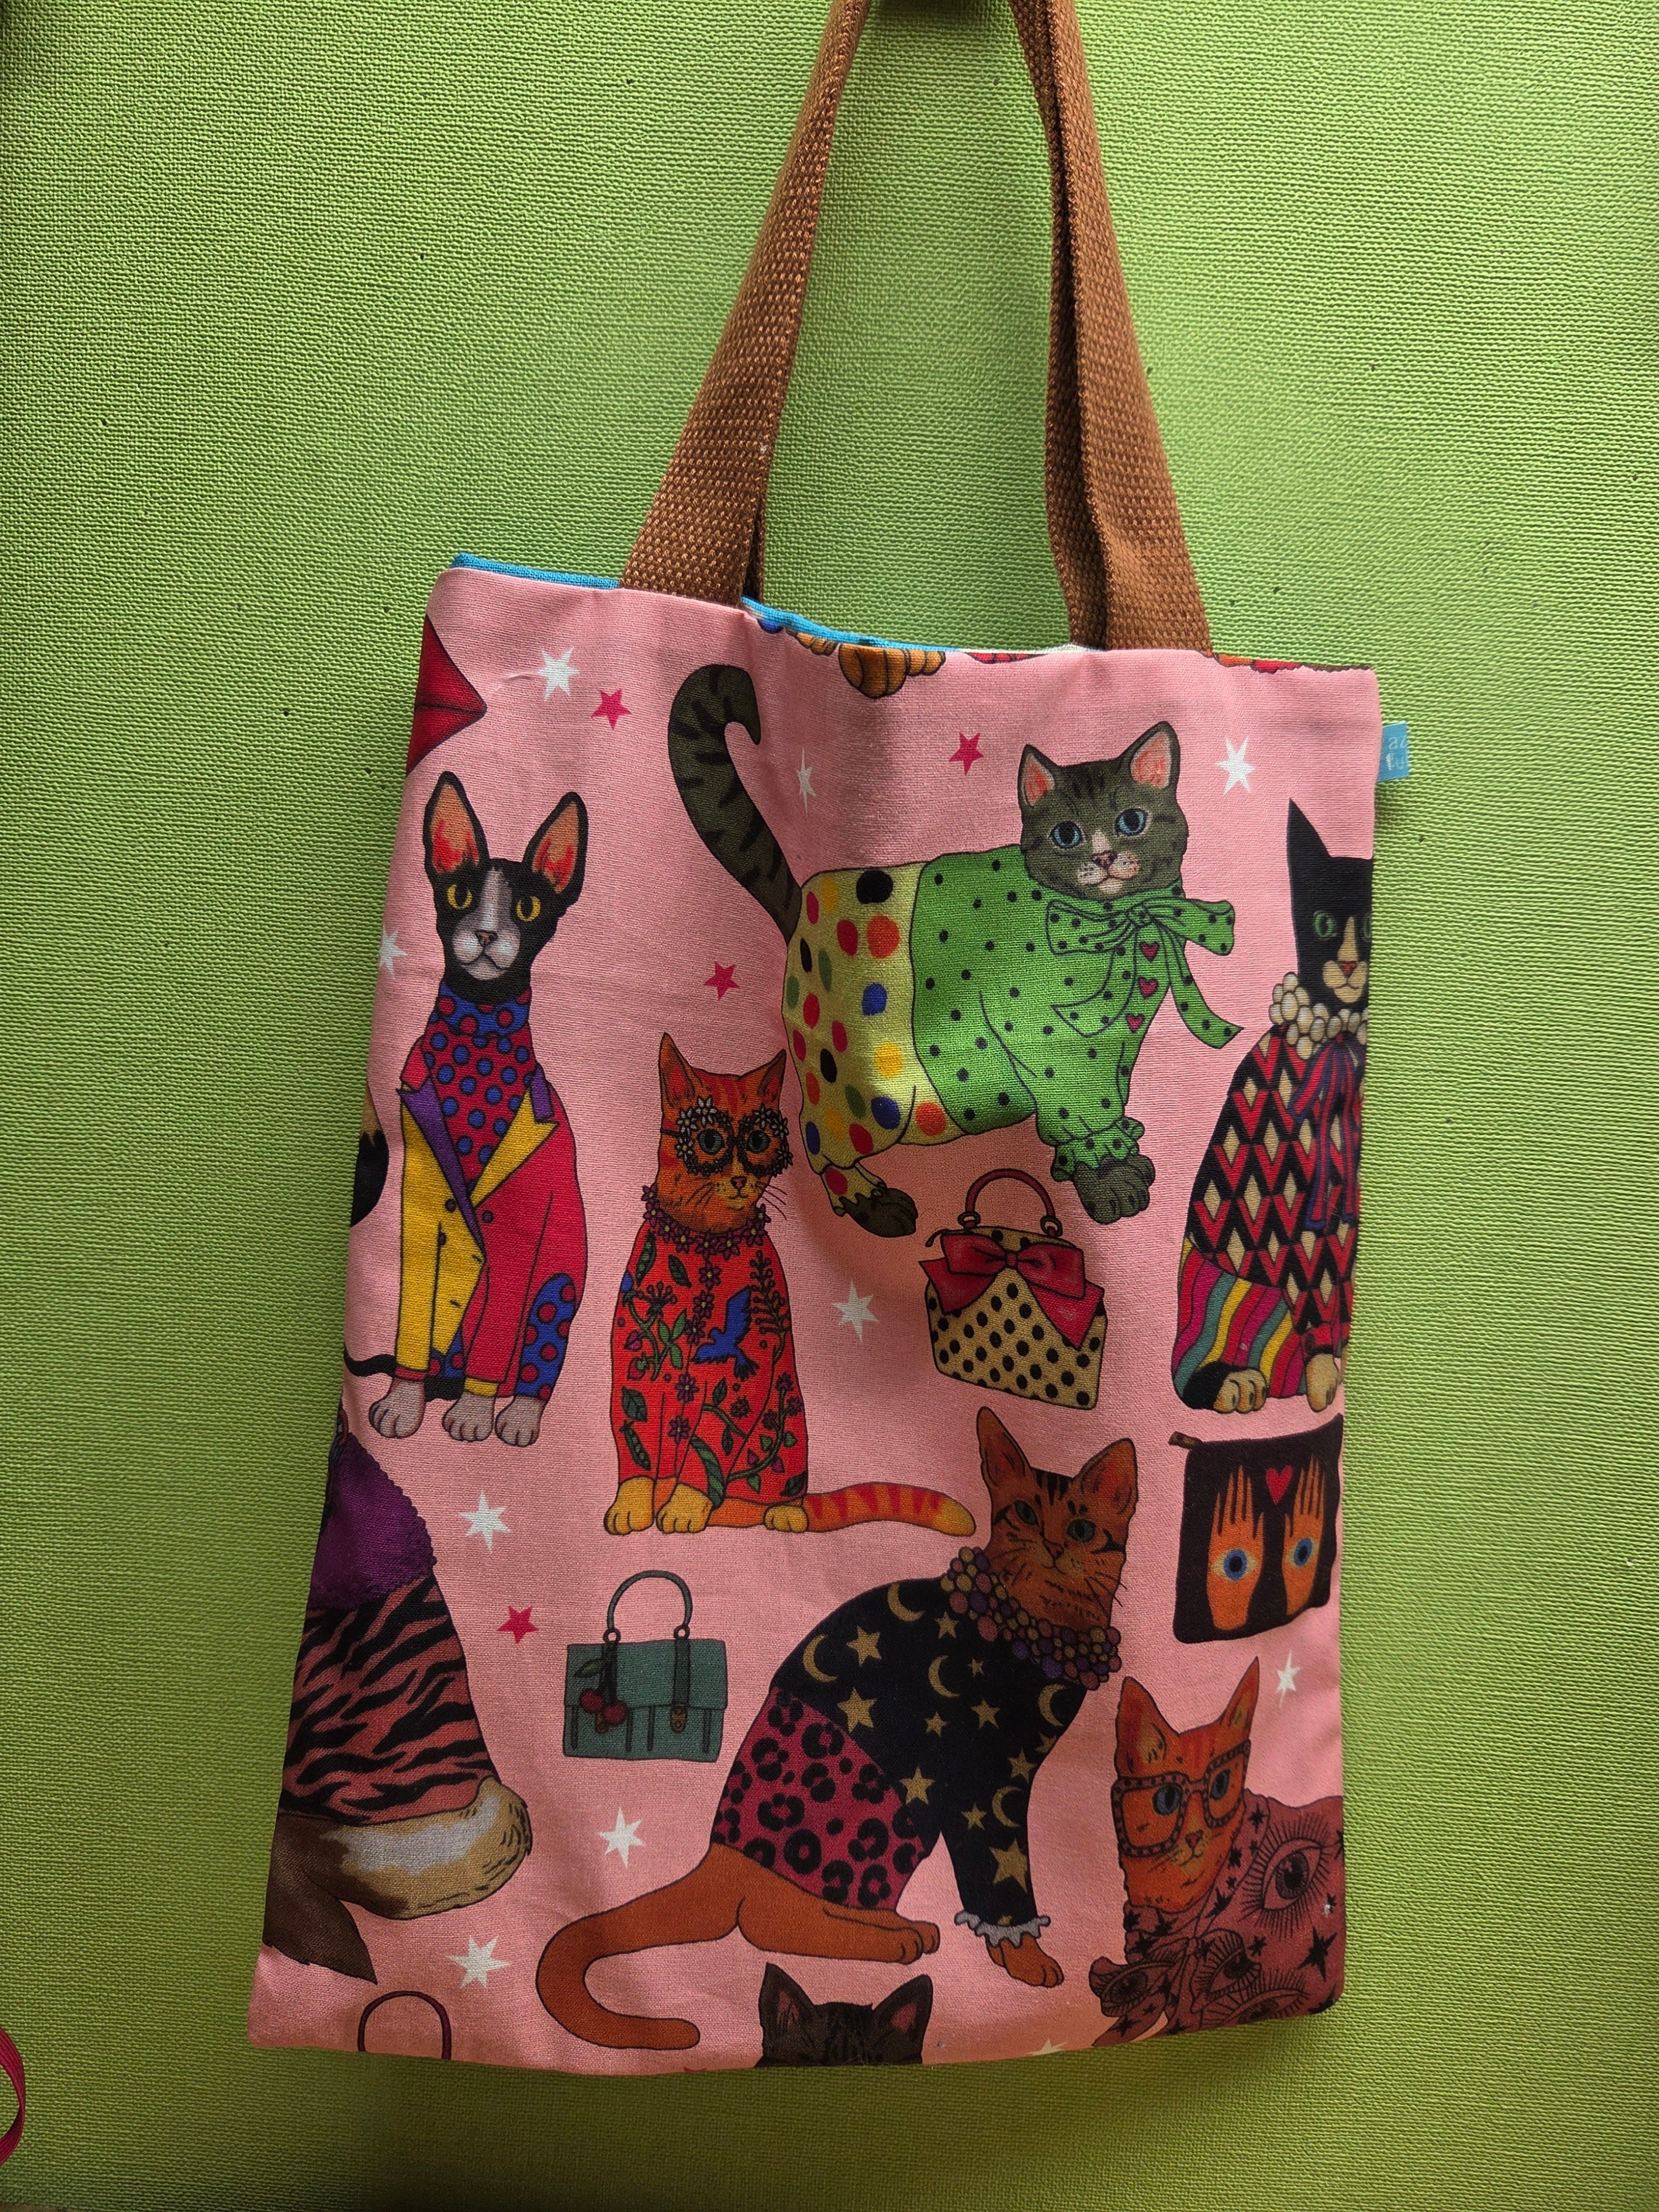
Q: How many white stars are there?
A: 10